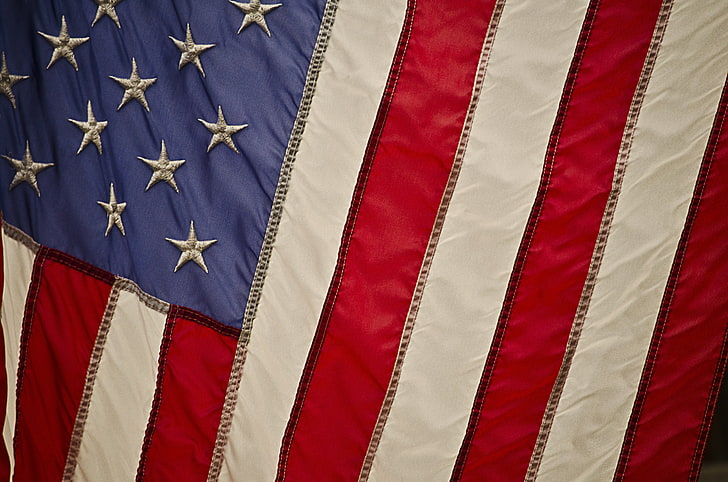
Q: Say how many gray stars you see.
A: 12